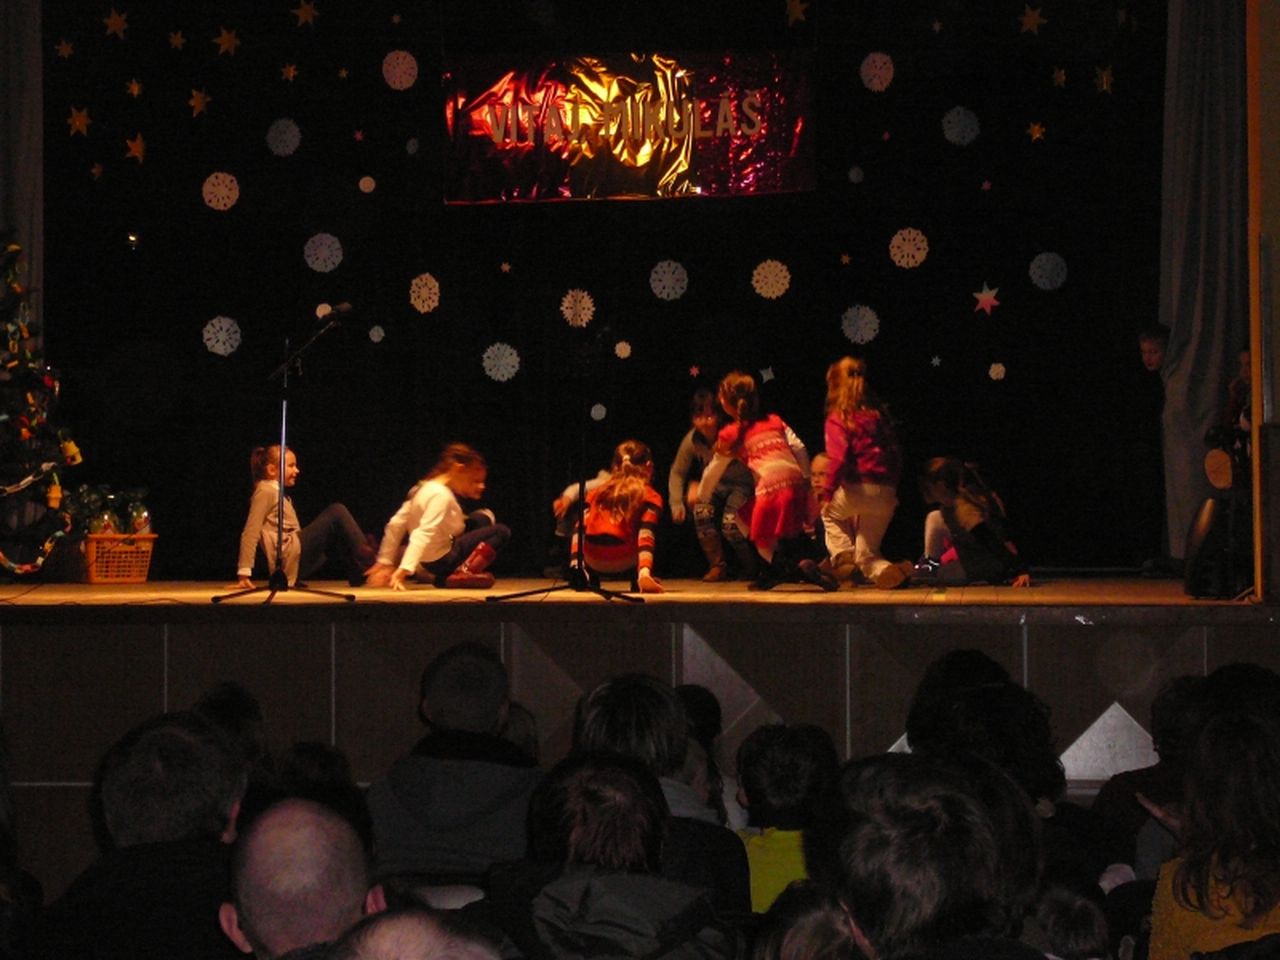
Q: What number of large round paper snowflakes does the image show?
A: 15